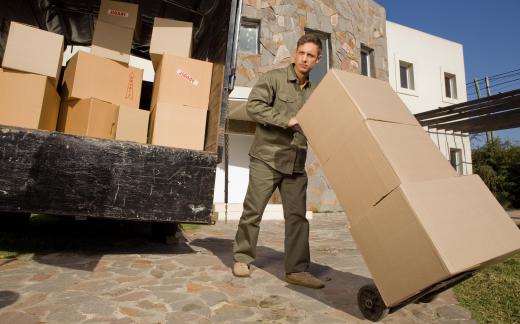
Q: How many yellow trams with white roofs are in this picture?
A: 0